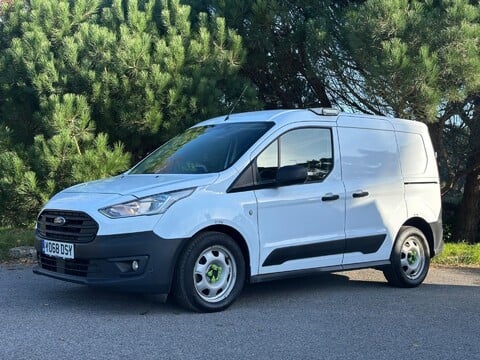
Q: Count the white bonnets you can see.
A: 1